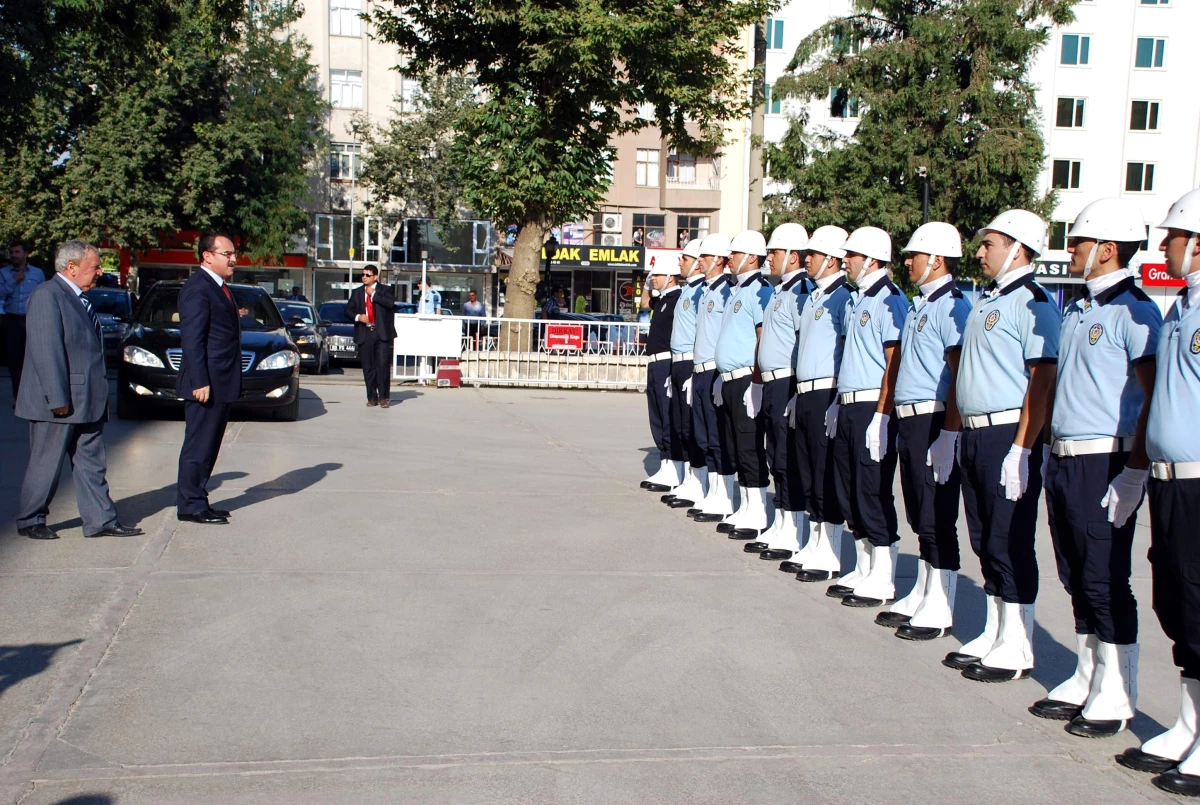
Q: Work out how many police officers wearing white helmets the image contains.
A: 11